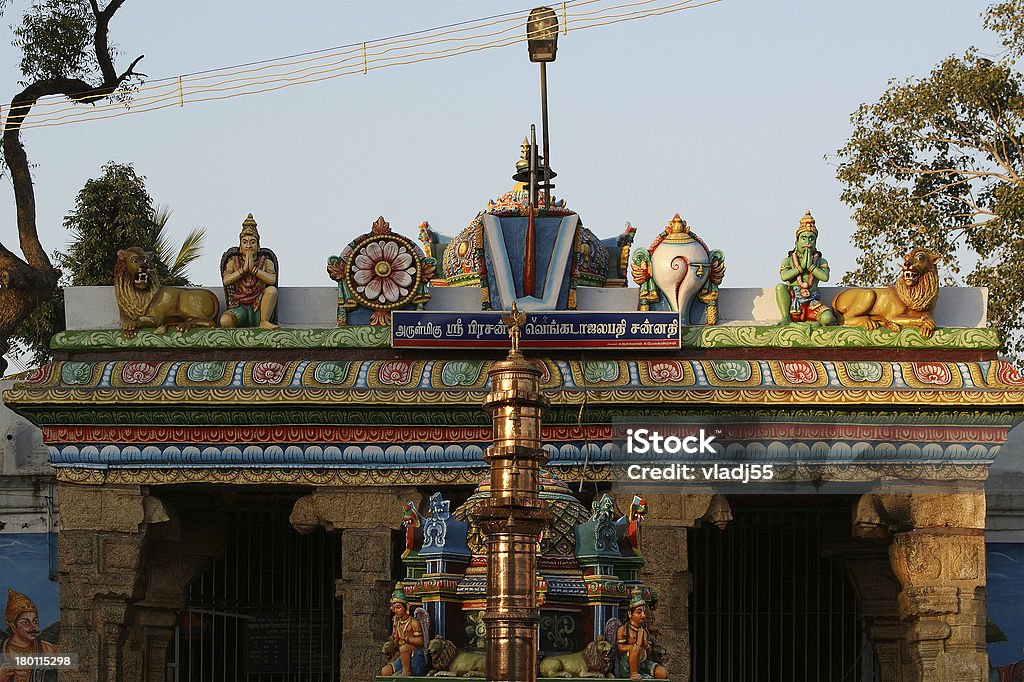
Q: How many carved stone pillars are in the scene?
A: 4